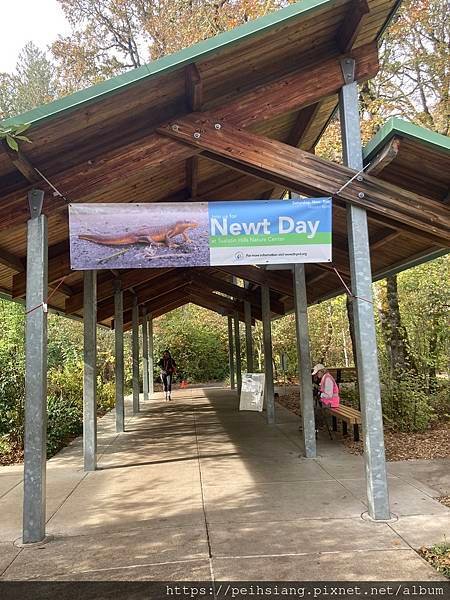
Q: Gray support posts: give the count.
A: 12